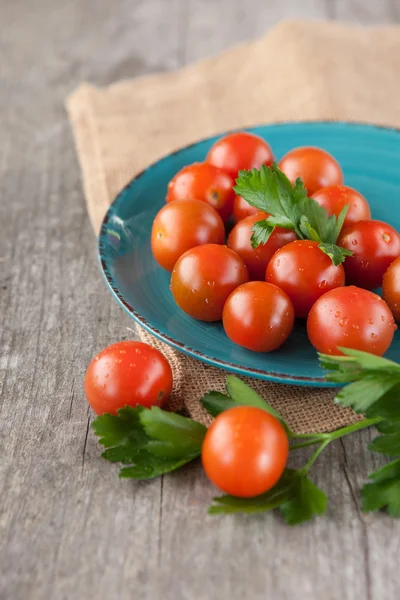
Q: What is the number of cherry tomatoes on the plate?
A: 13